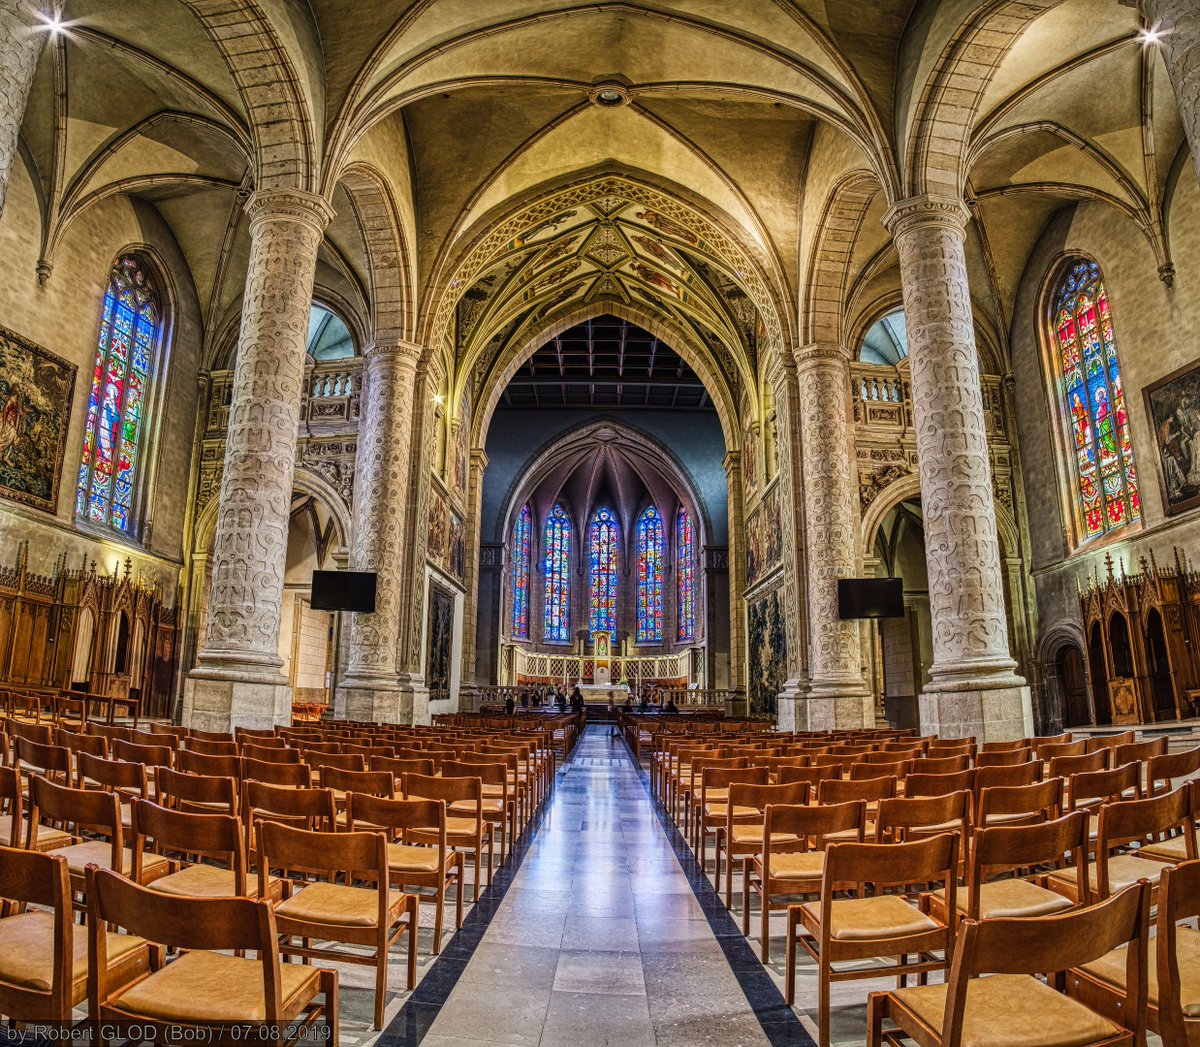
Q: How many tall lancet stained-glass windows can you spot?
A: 7